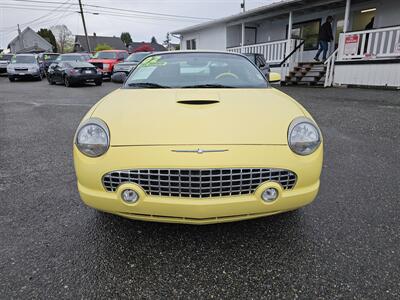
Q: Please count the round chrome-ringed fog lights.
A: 2